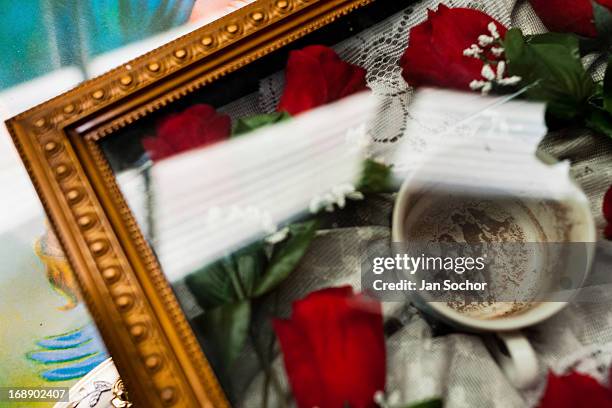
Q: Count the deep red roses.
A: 7